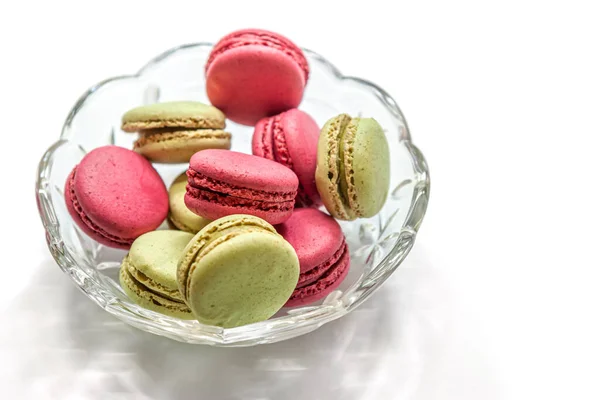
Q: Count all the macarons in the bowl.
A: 10